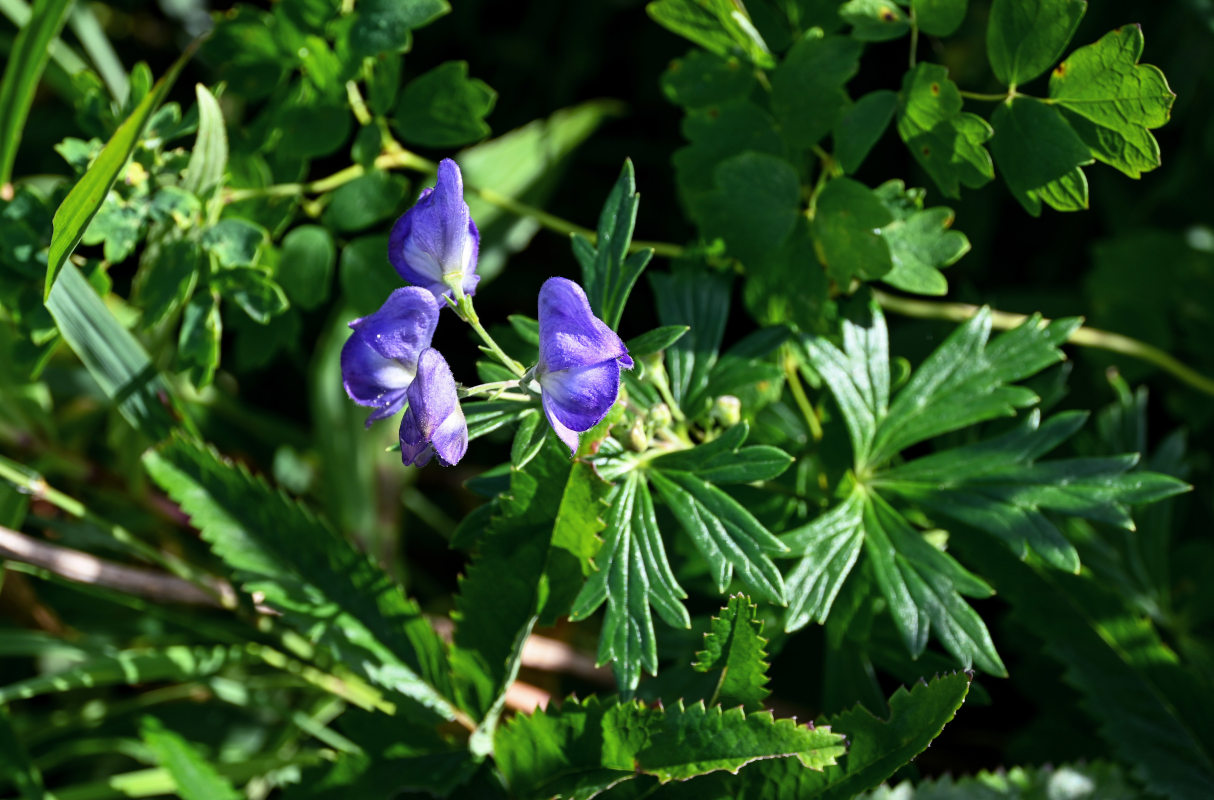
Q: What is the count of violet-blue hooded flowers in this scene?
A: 4